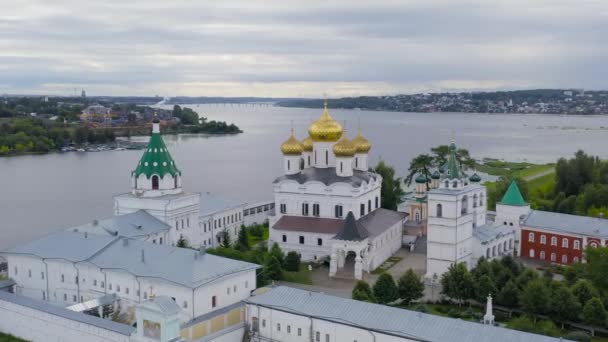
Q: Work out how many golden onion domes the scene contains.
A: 5